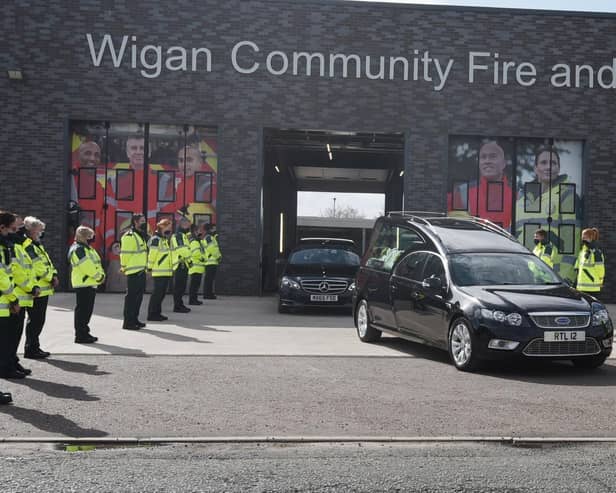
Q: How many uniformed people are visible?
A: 11